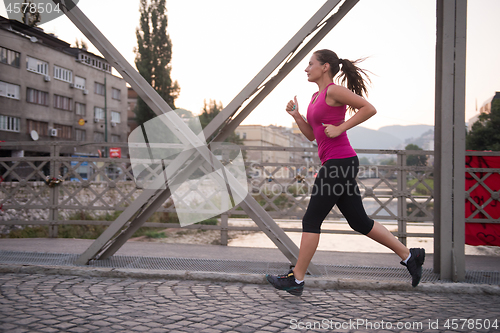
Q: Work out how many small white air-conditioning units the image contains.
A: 6